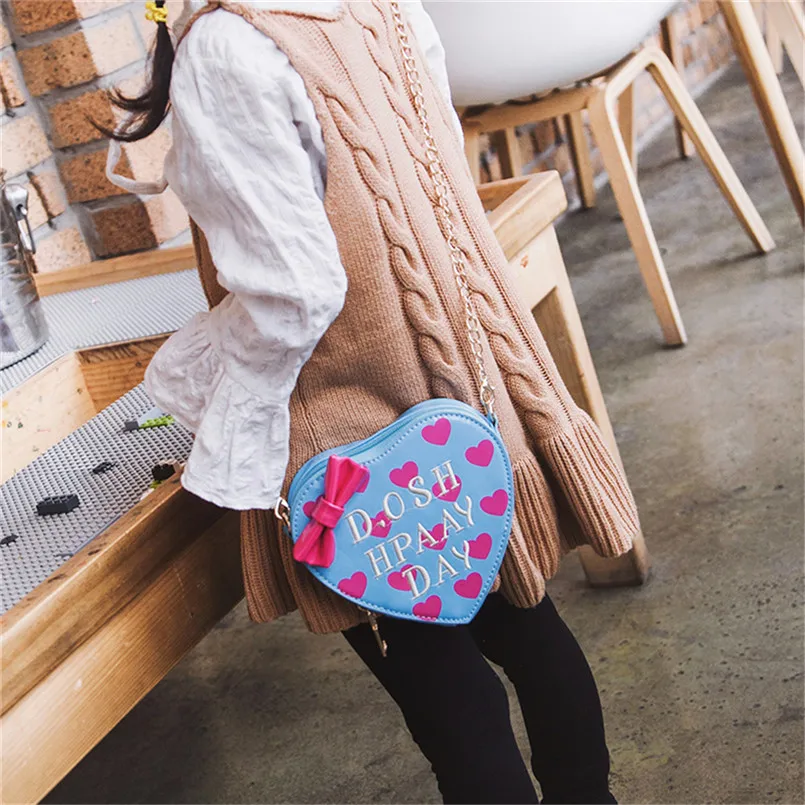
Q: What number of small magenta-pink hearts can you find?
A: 14